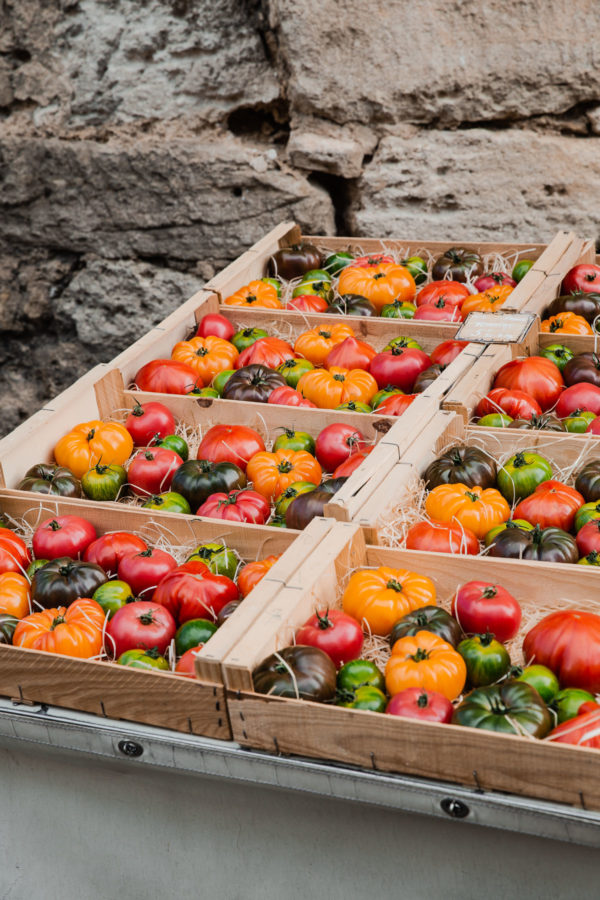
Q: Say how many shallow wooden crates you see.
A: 8